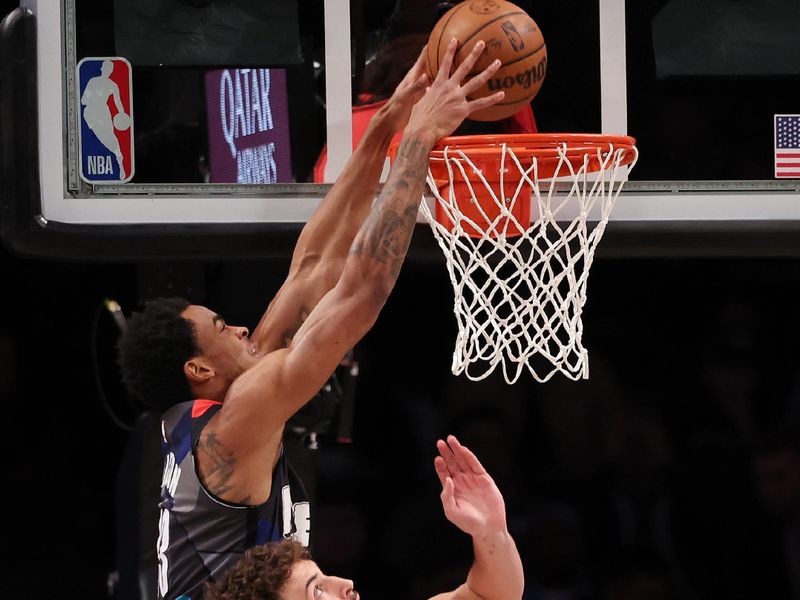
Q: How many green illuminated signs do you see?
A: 0